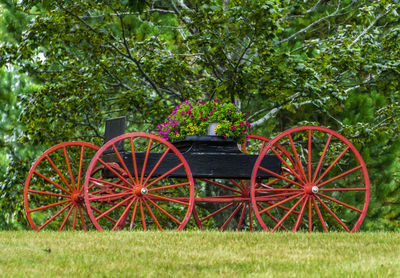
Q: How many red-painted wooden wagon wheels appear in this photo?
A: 4